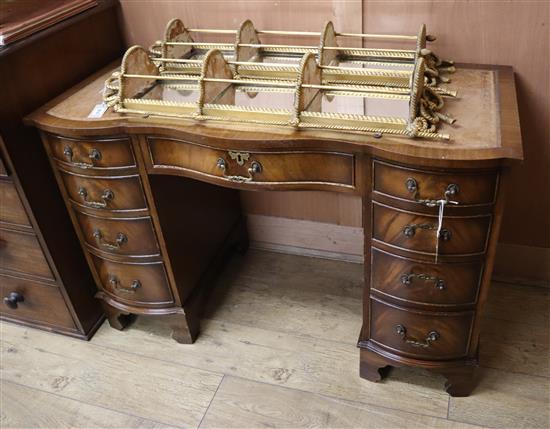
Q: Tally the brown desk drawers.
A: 9